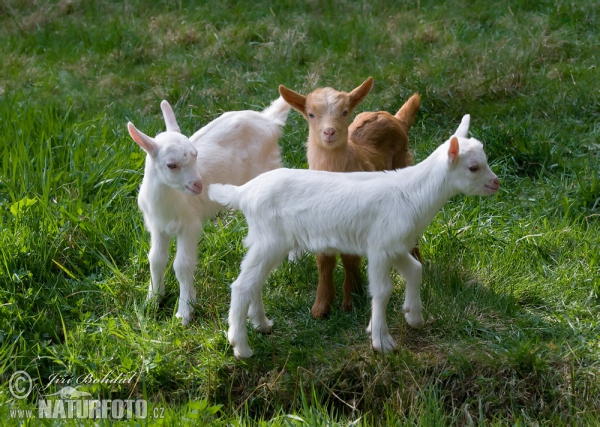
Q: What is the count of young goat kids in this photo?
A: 3